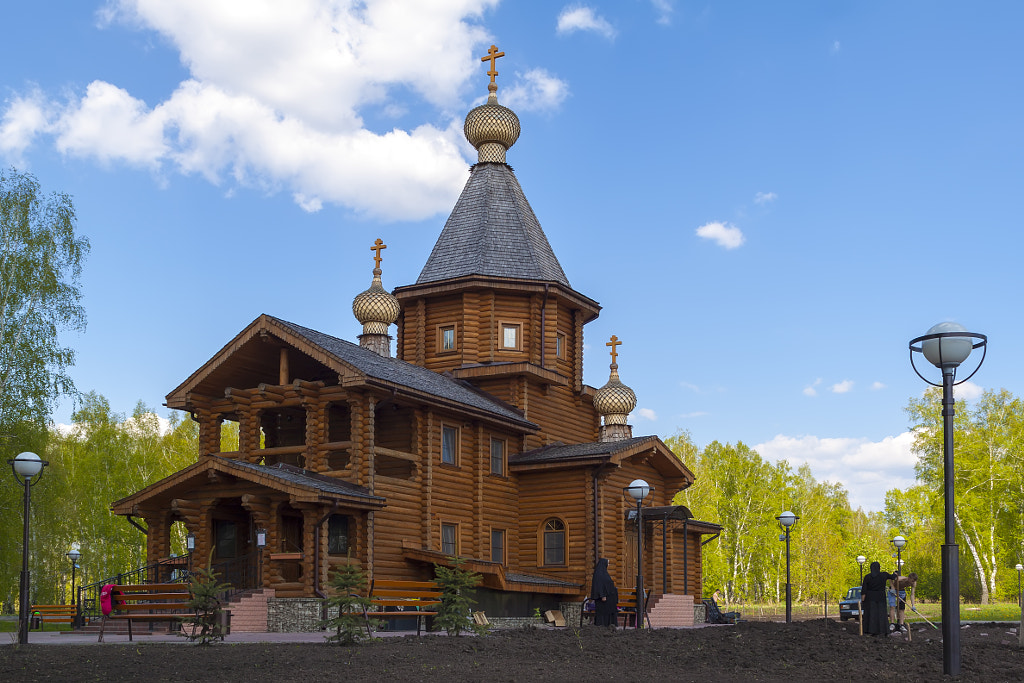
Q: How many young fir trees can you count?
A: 3